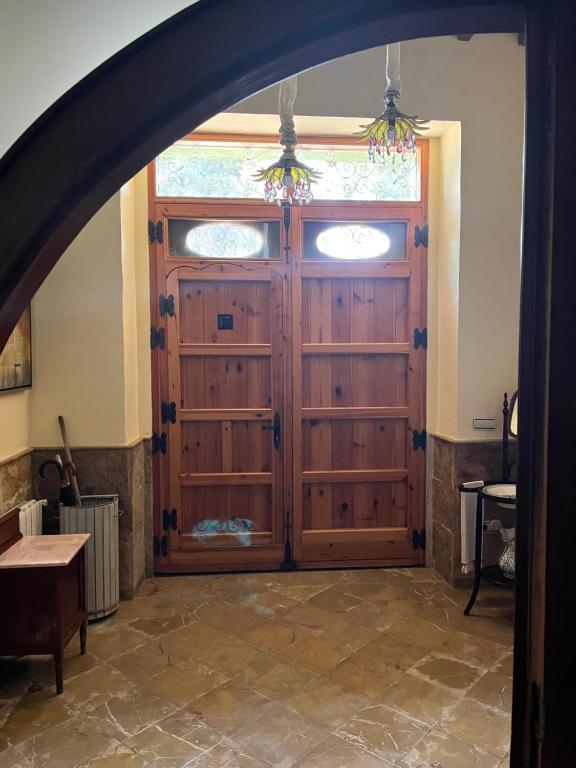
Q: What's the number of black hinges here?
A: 11